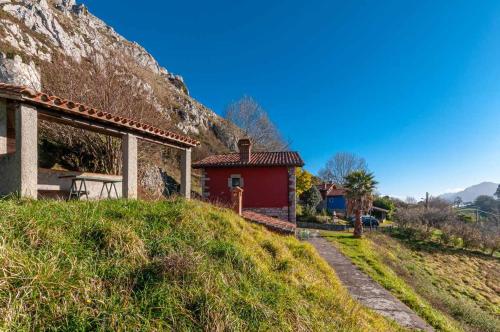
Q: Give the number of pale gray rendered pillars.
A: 3